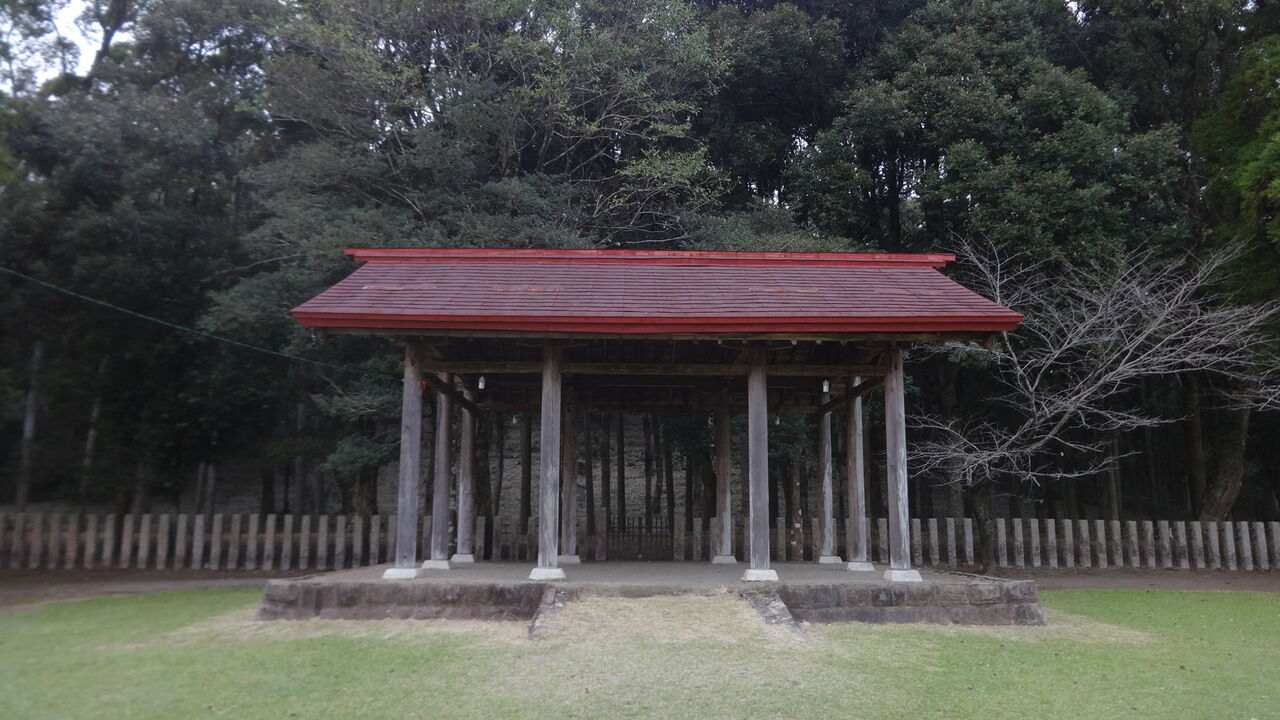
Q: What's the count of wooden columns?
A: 10